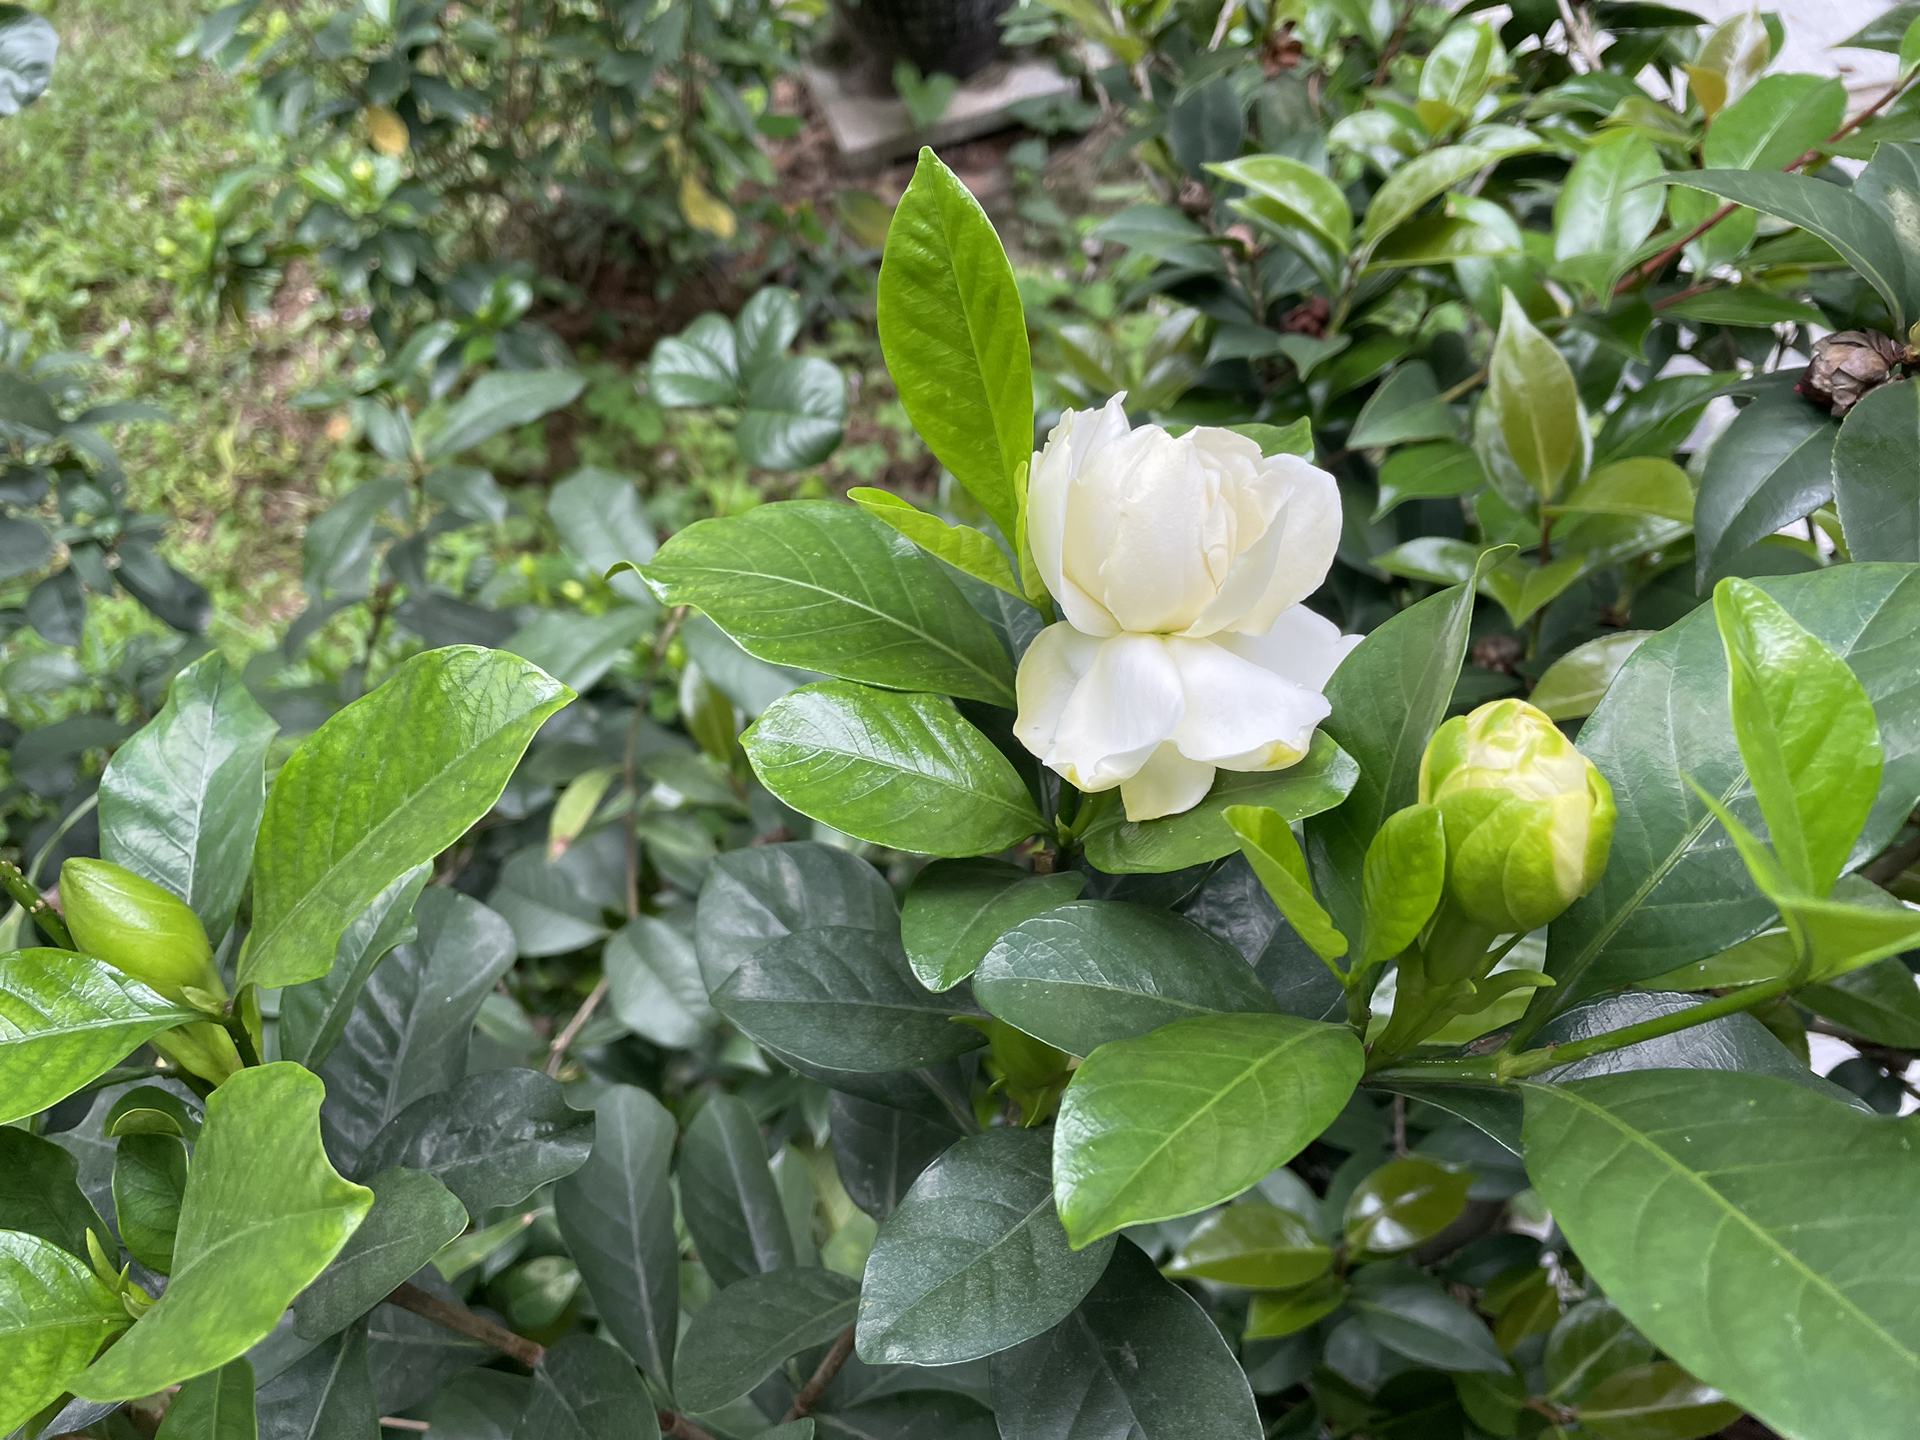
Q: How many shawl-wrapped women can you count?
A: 0